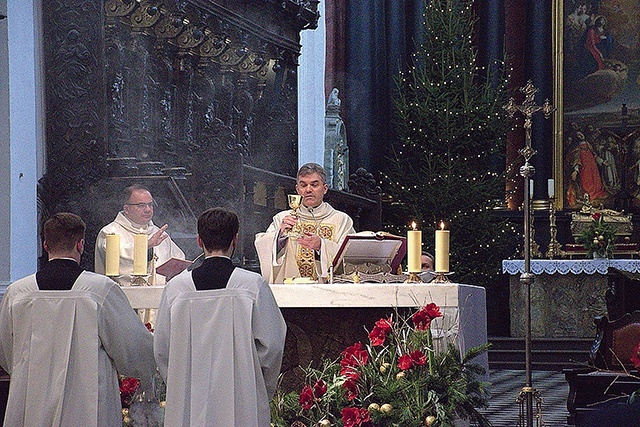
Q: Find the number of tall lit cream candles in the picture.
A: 4